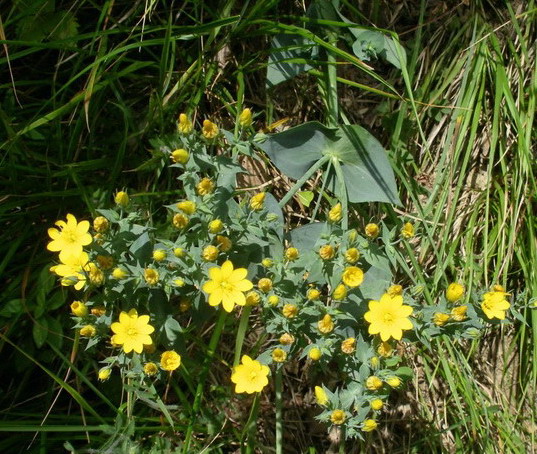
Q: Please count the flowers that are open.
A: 7